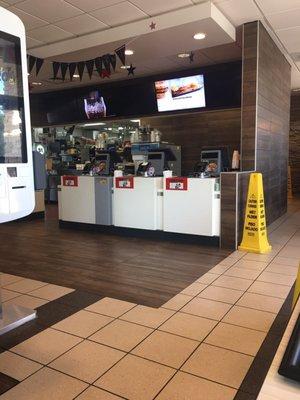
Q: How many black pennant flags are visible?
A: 11